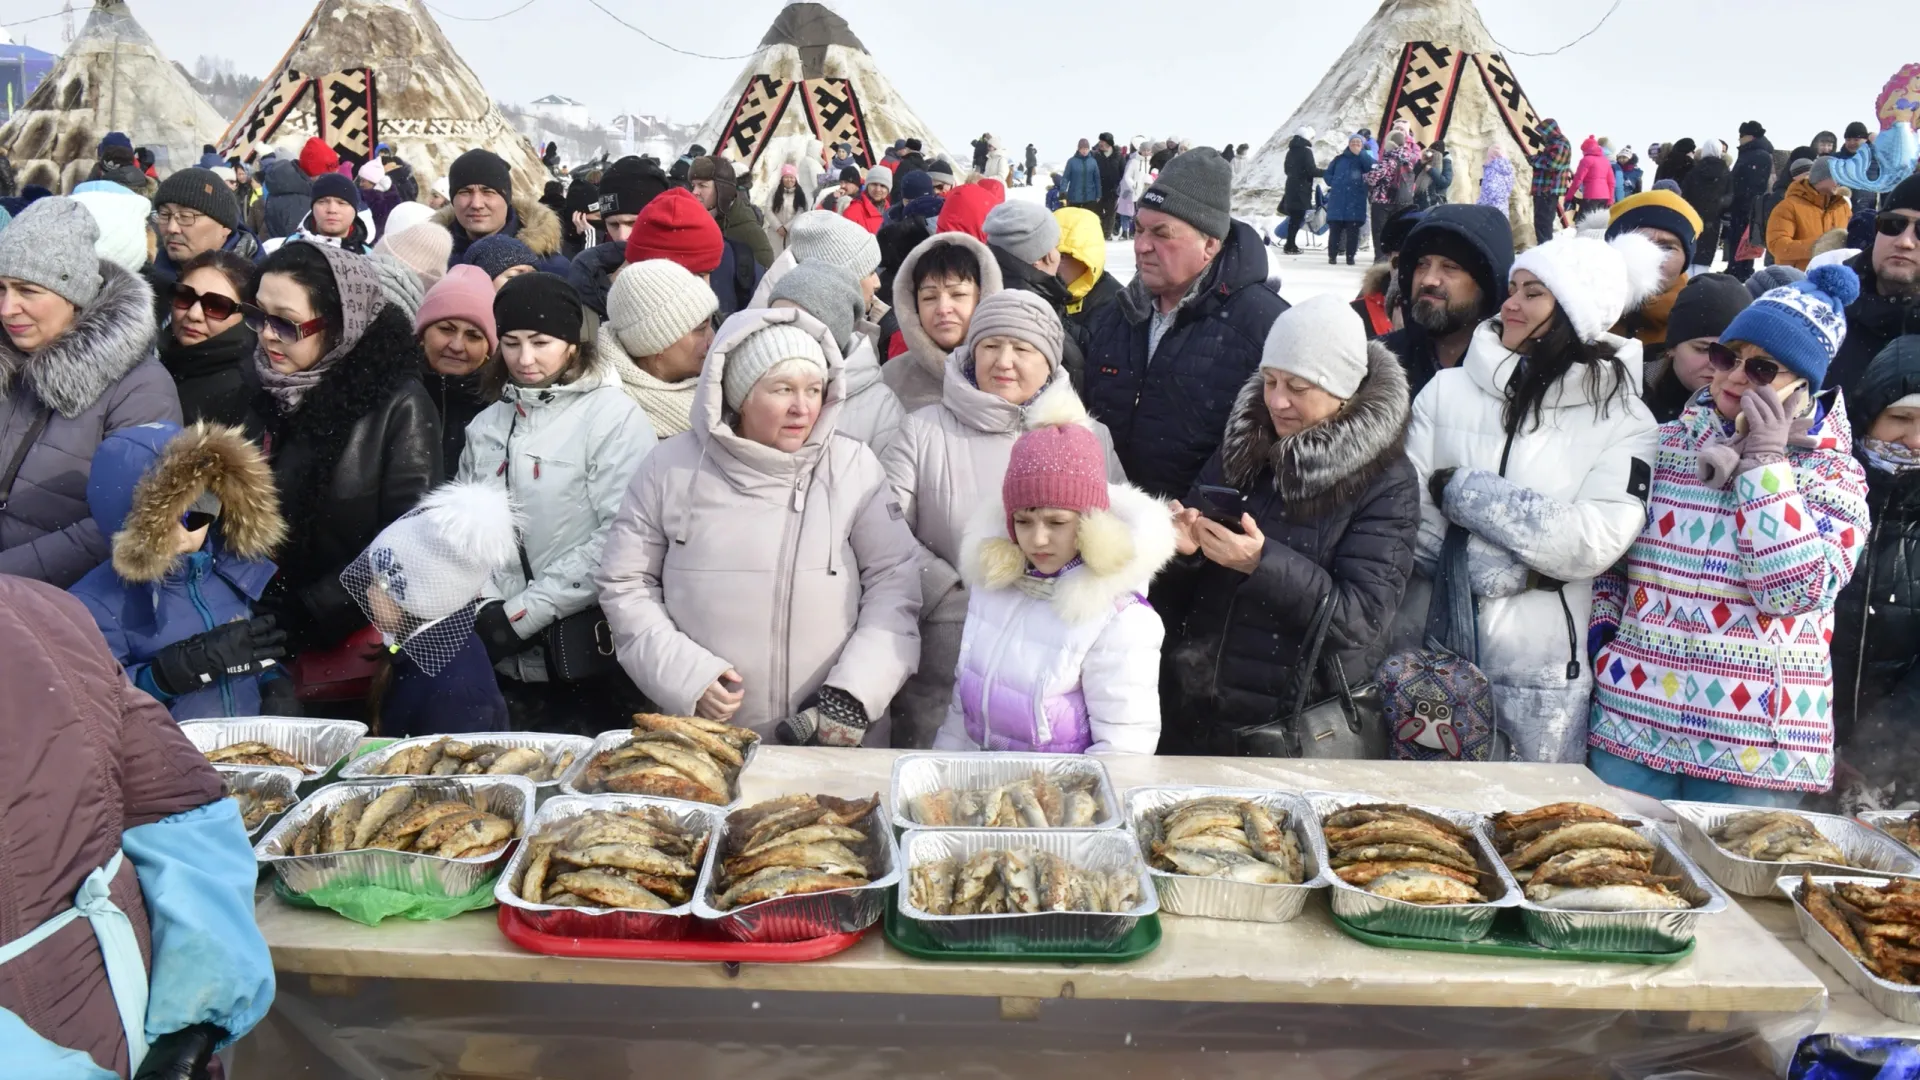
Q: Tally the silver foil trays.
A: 15